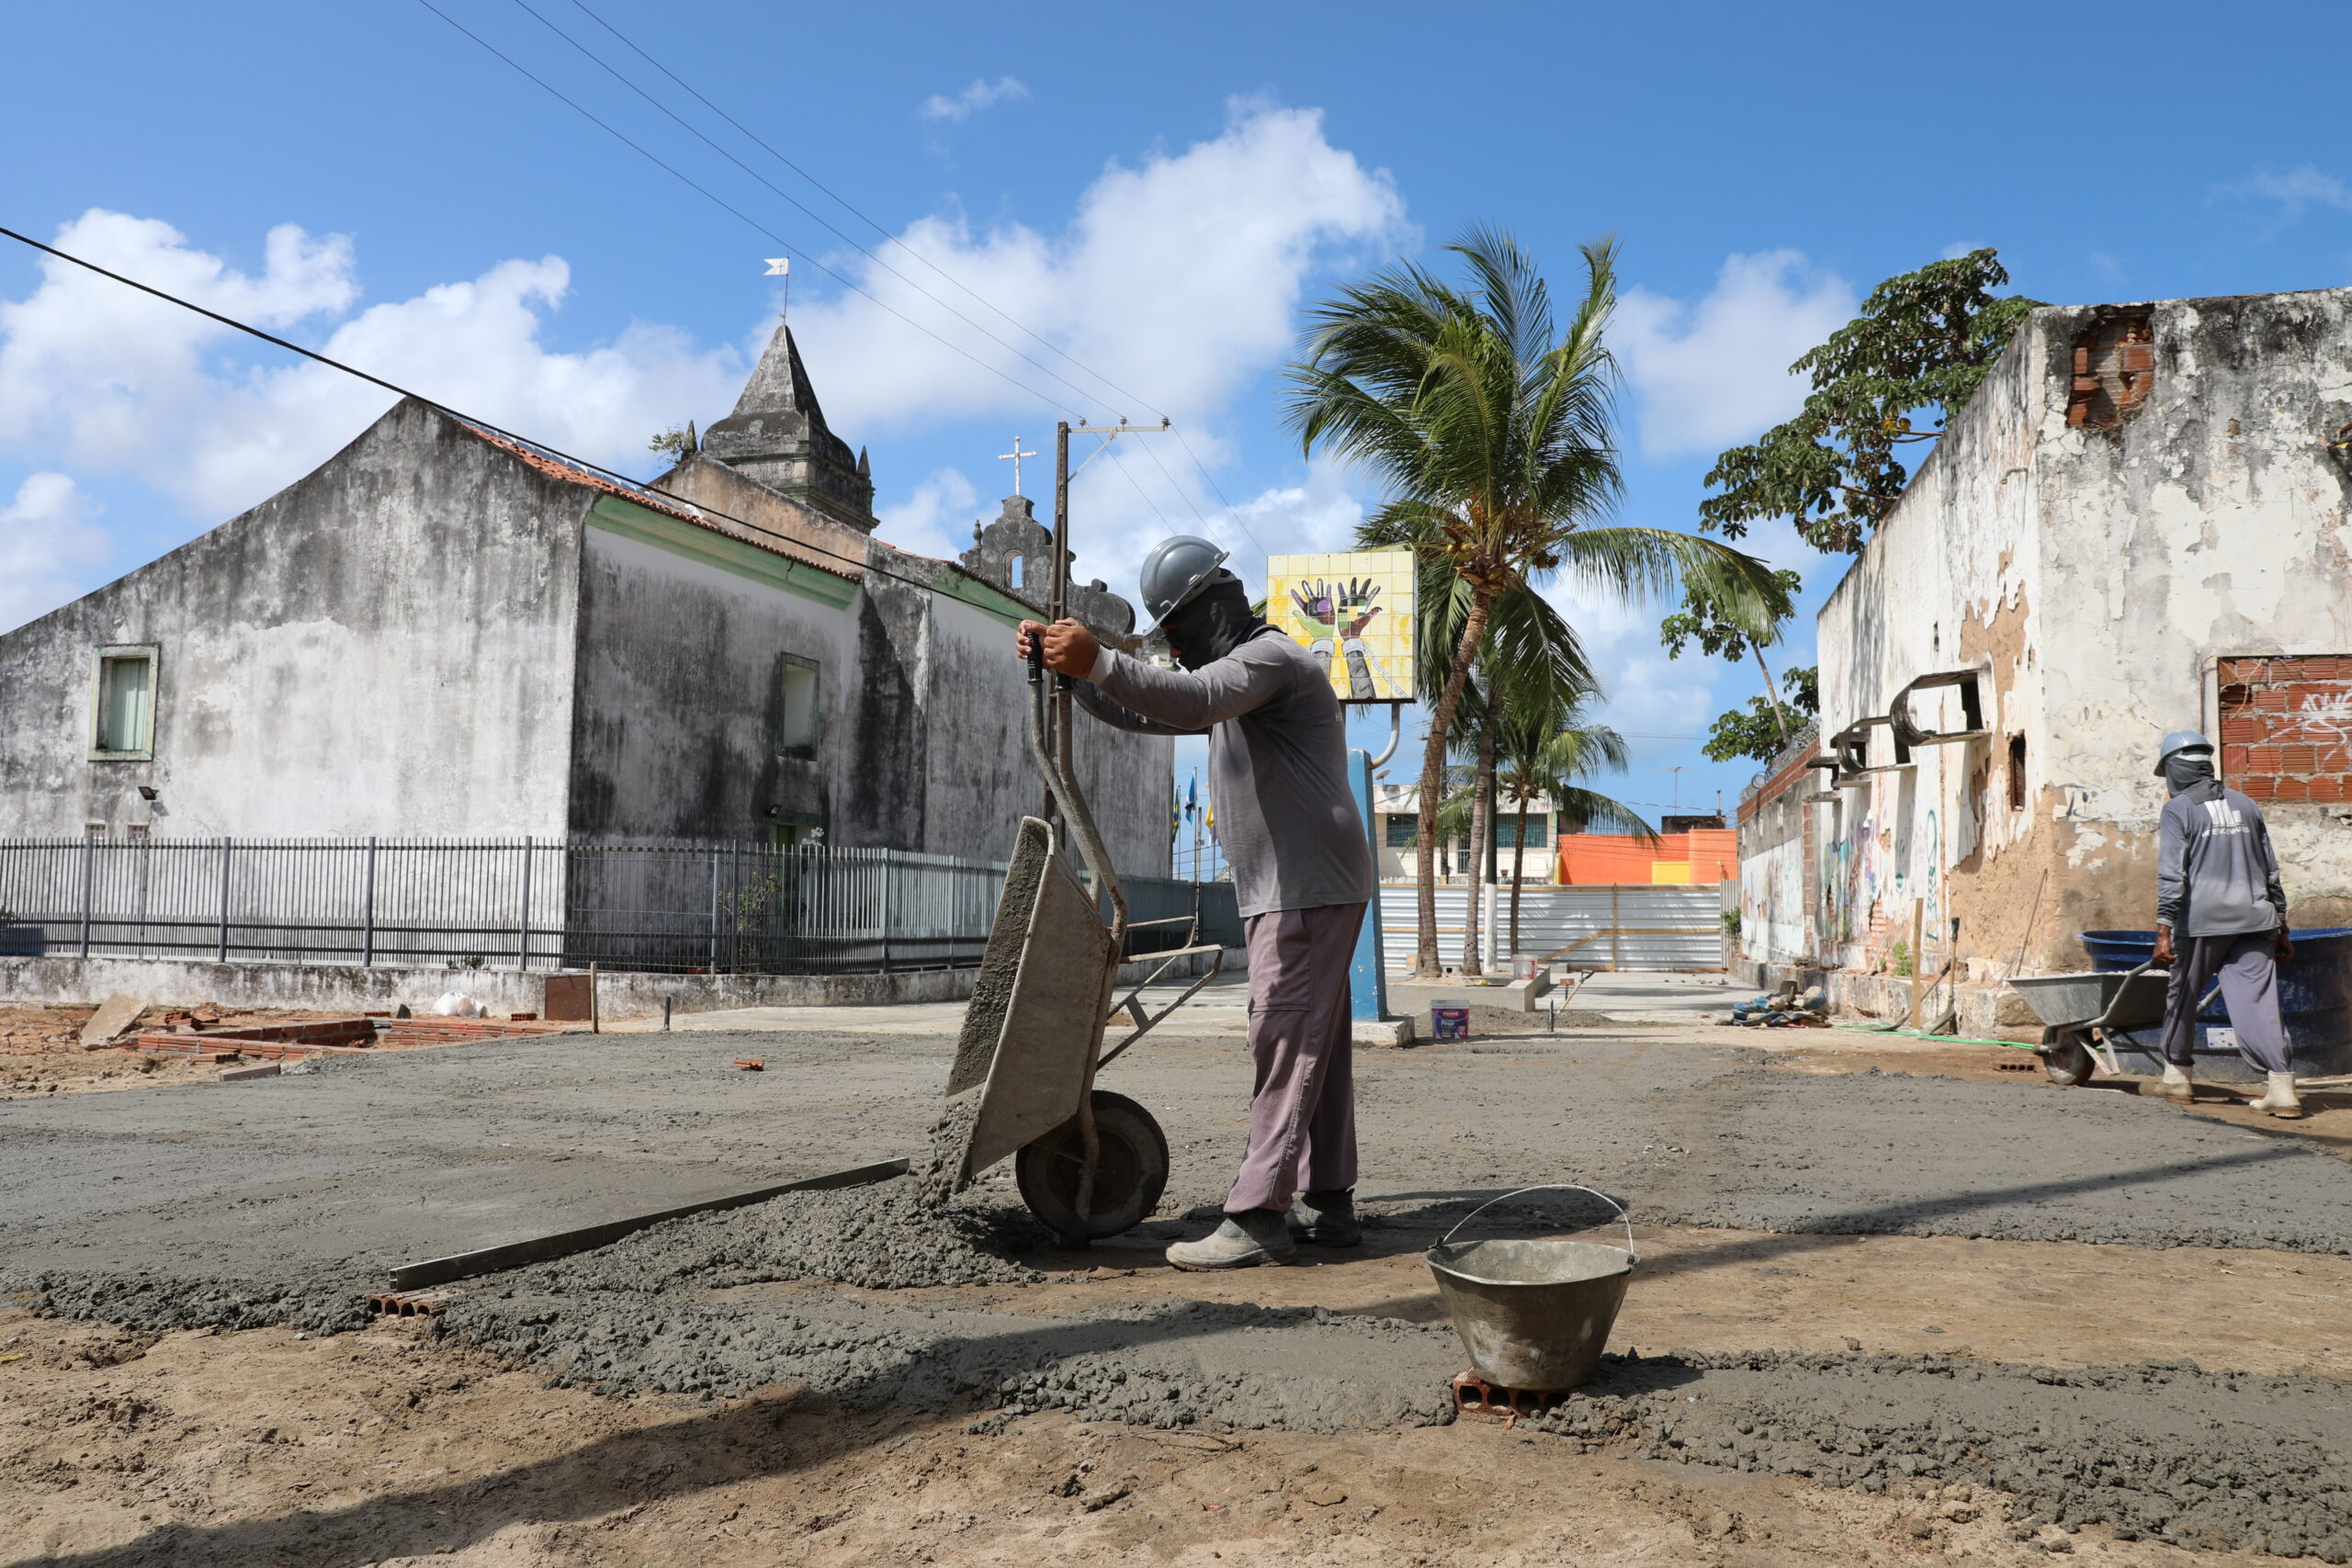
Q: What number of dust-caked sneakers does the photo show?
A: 2